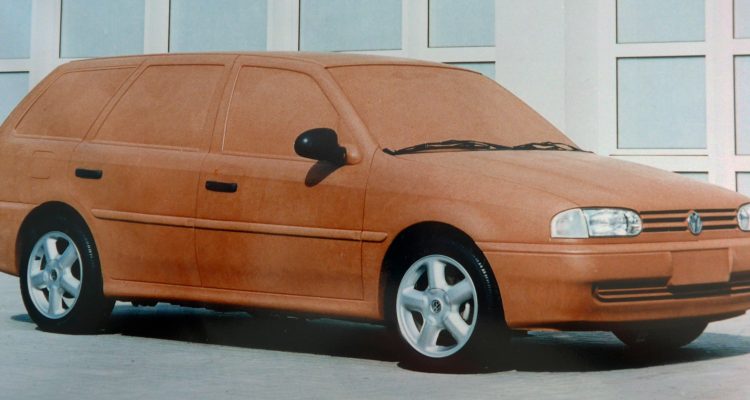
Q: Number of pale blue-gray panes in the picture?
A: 13